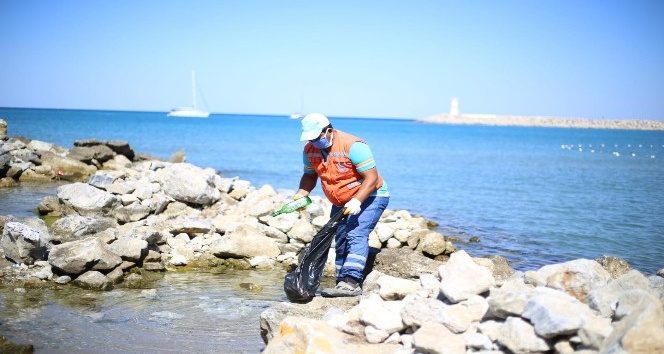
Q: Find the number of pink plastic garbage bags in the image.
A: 0